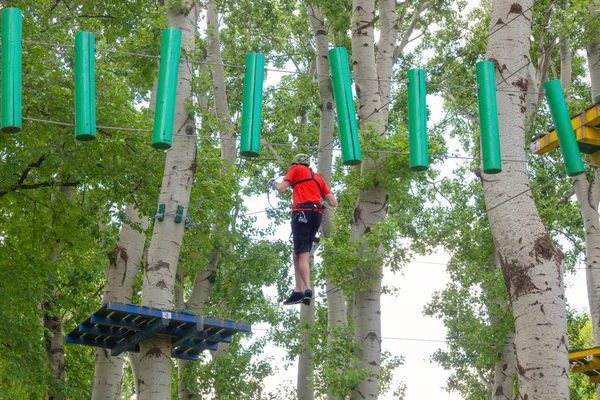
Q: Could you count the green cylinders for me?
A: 8